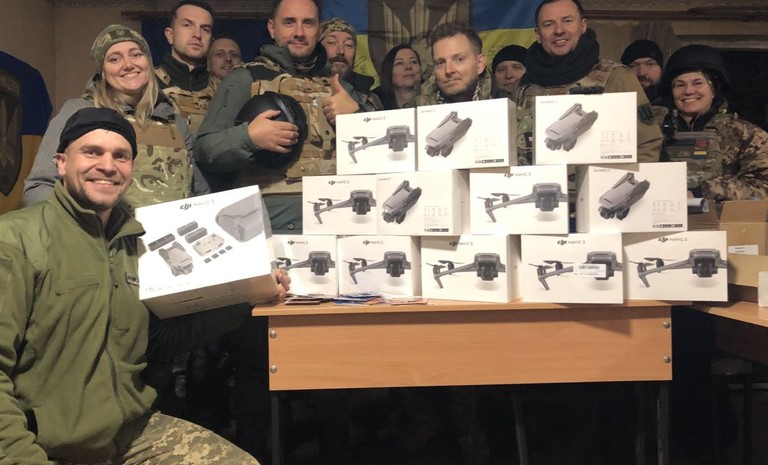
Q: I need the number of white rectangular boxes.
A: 13